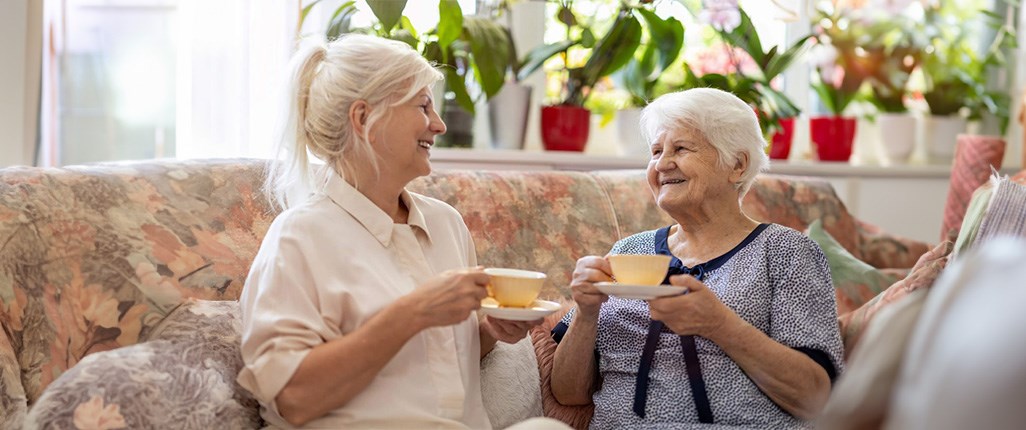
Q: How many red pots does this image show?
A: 3